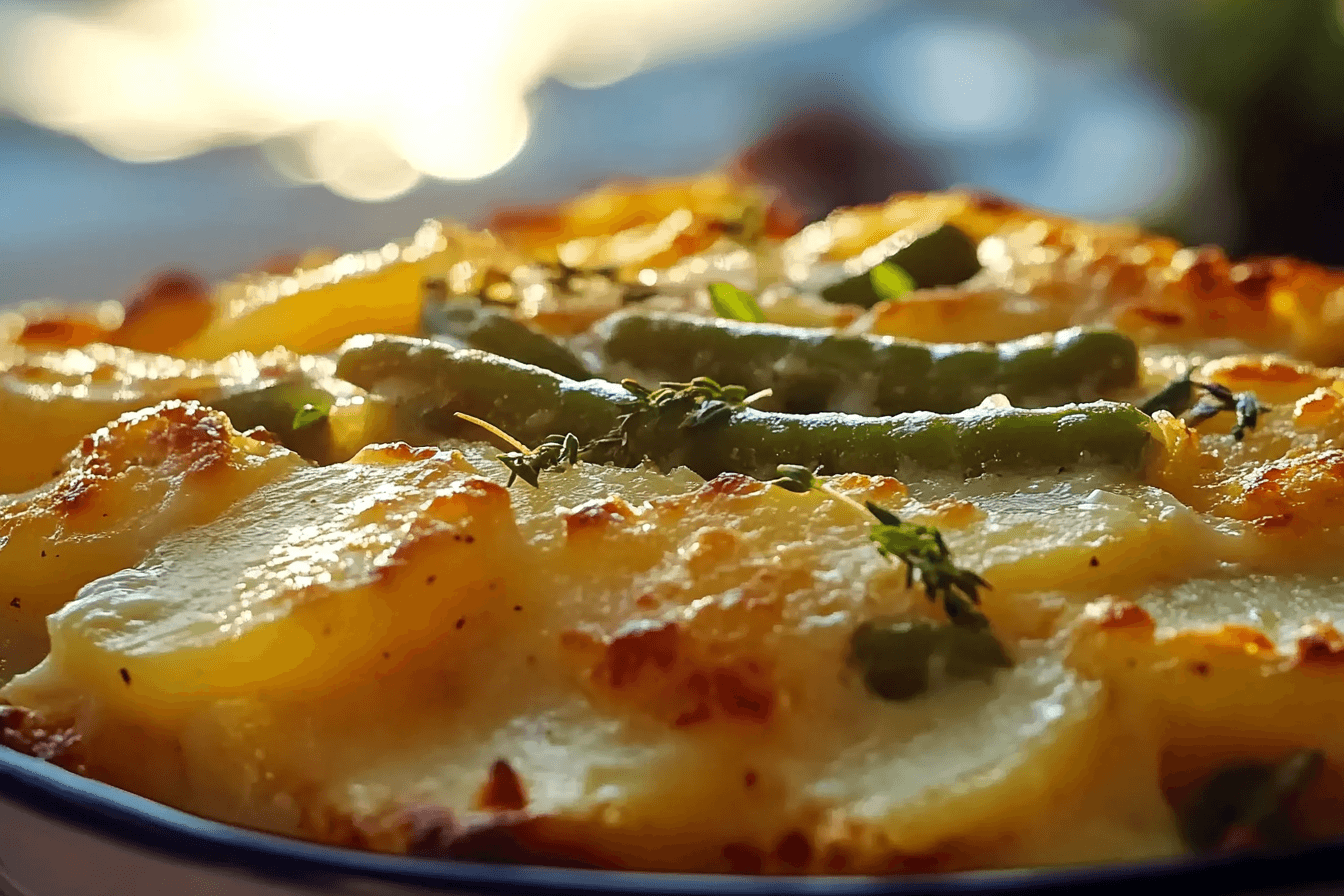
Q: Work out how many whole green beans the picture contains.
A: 2